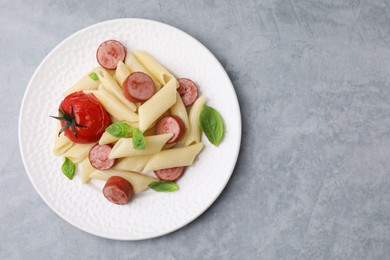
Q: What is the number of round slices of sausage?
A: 7